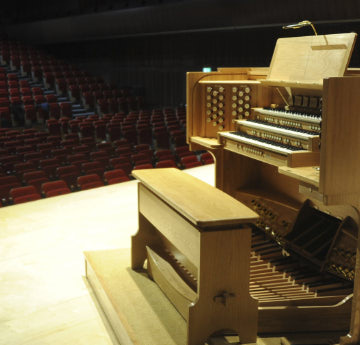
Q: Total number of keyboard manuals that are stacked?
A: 3